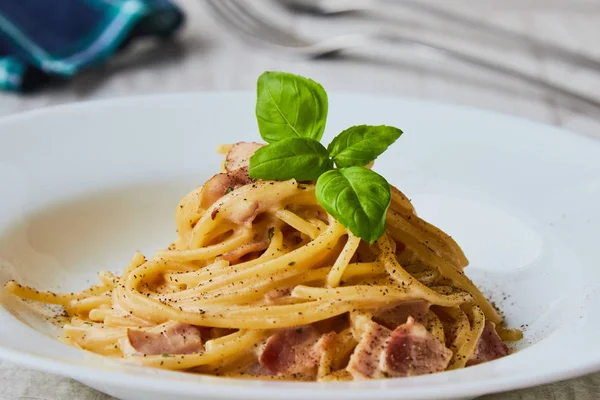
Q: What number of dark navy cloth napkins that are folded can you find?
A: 1